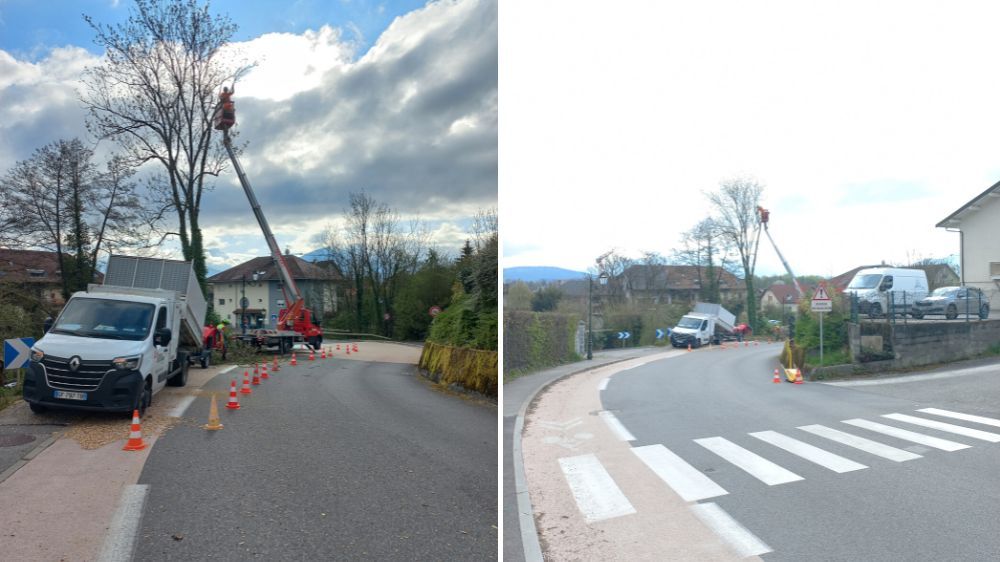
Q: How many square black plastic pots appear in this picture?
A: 0